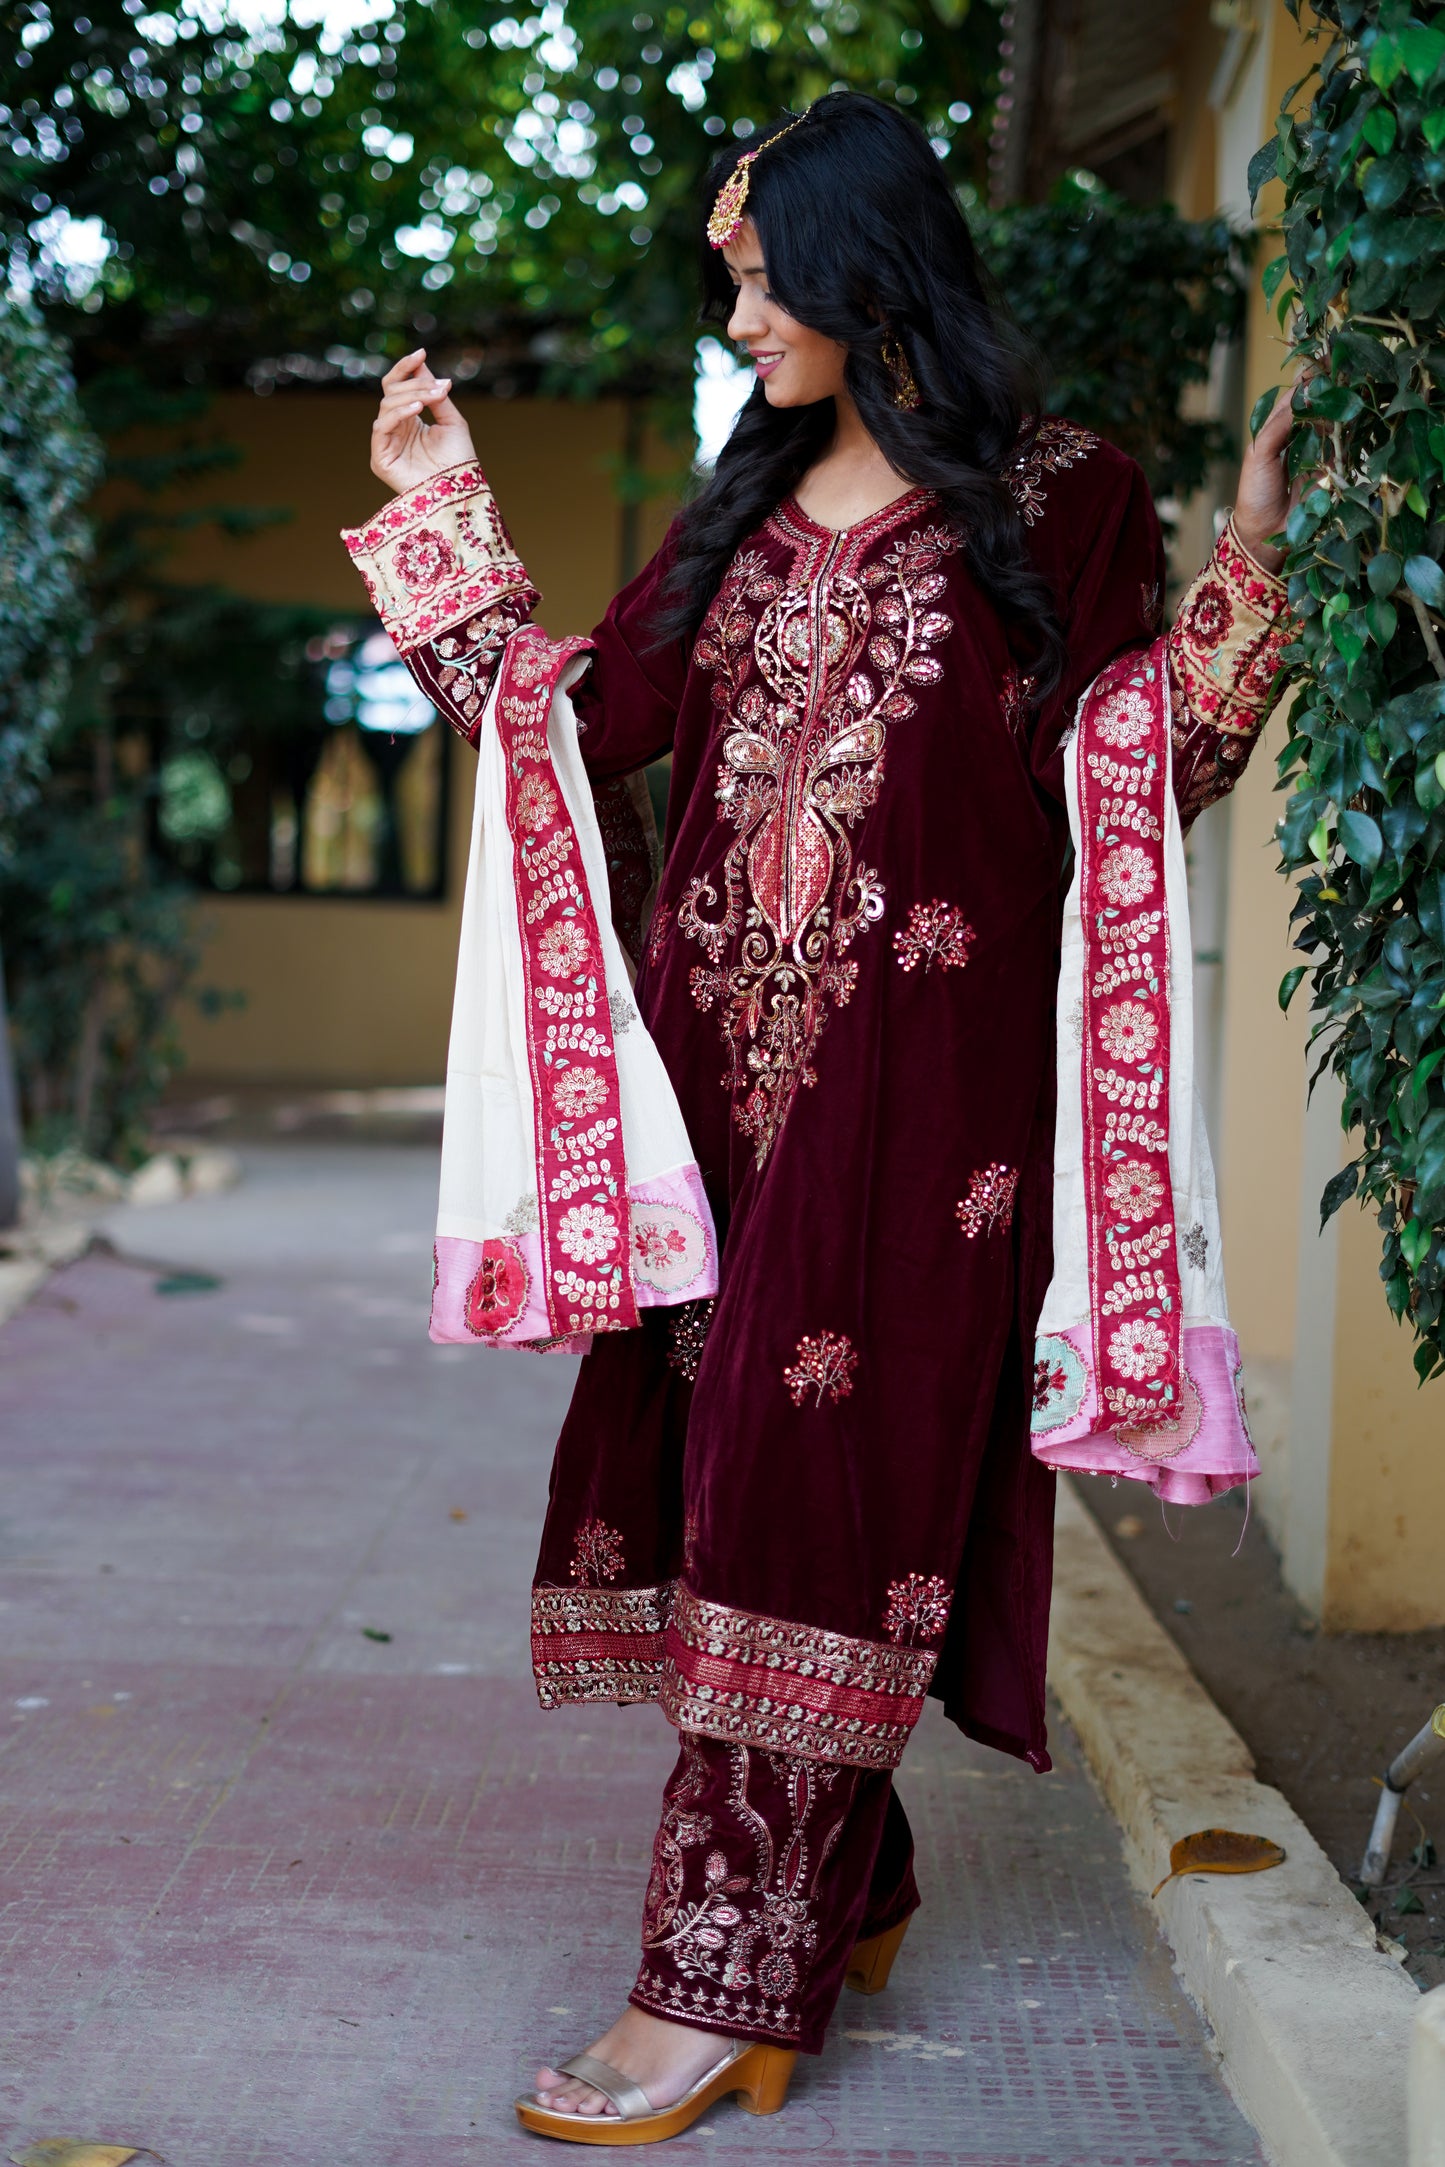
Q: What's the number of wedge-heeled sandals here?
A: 2